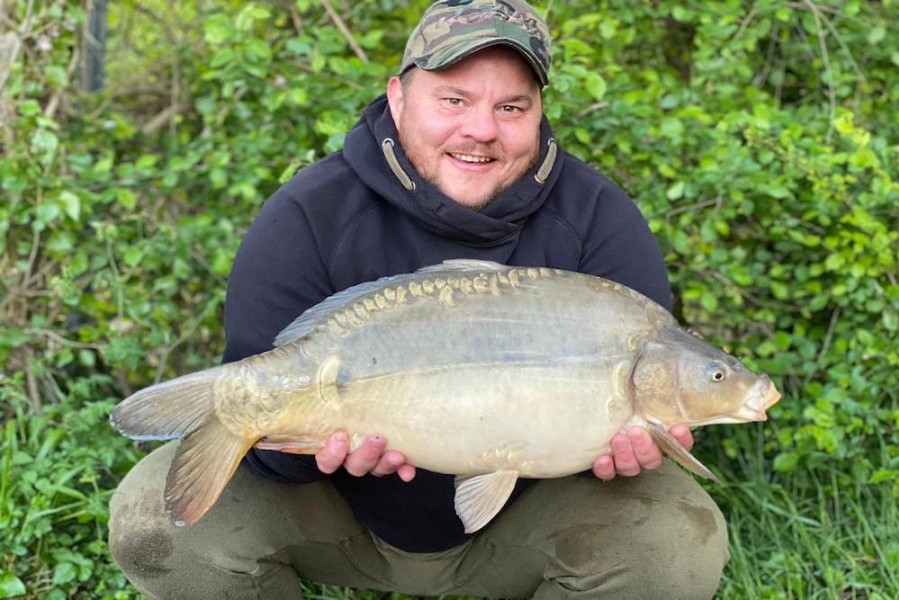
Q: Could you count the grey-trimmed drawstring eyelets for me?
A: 4